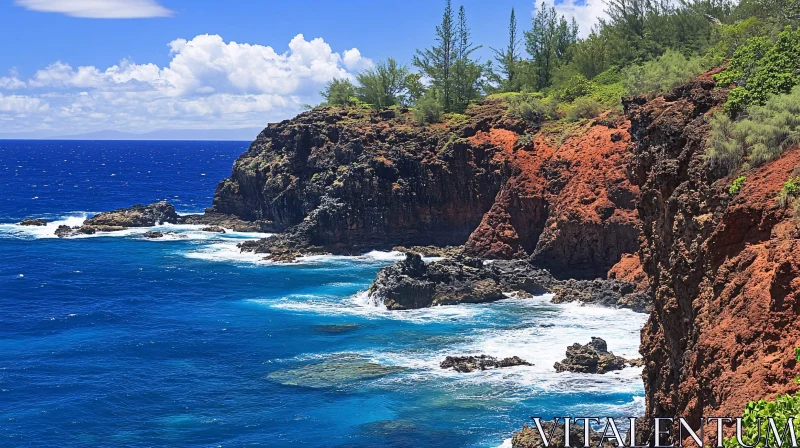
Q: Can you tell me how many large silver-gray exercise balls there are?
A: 0